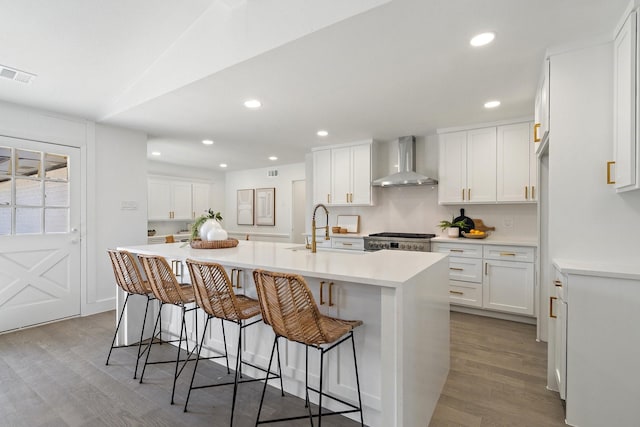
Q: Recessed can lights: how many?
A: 8